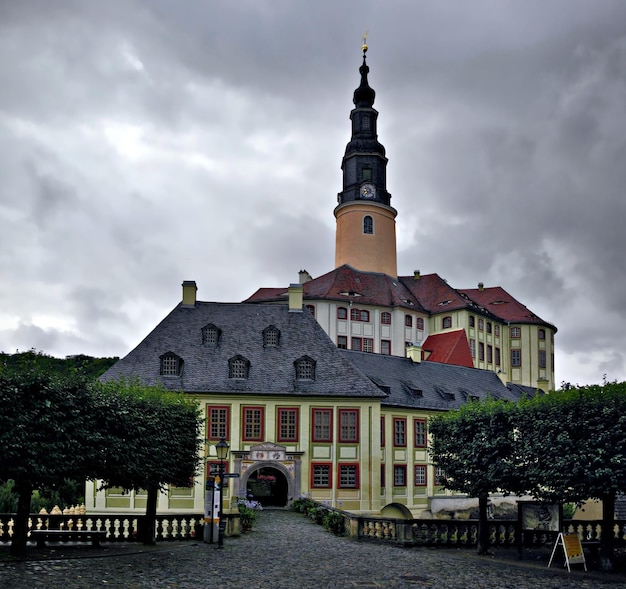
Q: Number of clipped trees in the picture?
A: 4